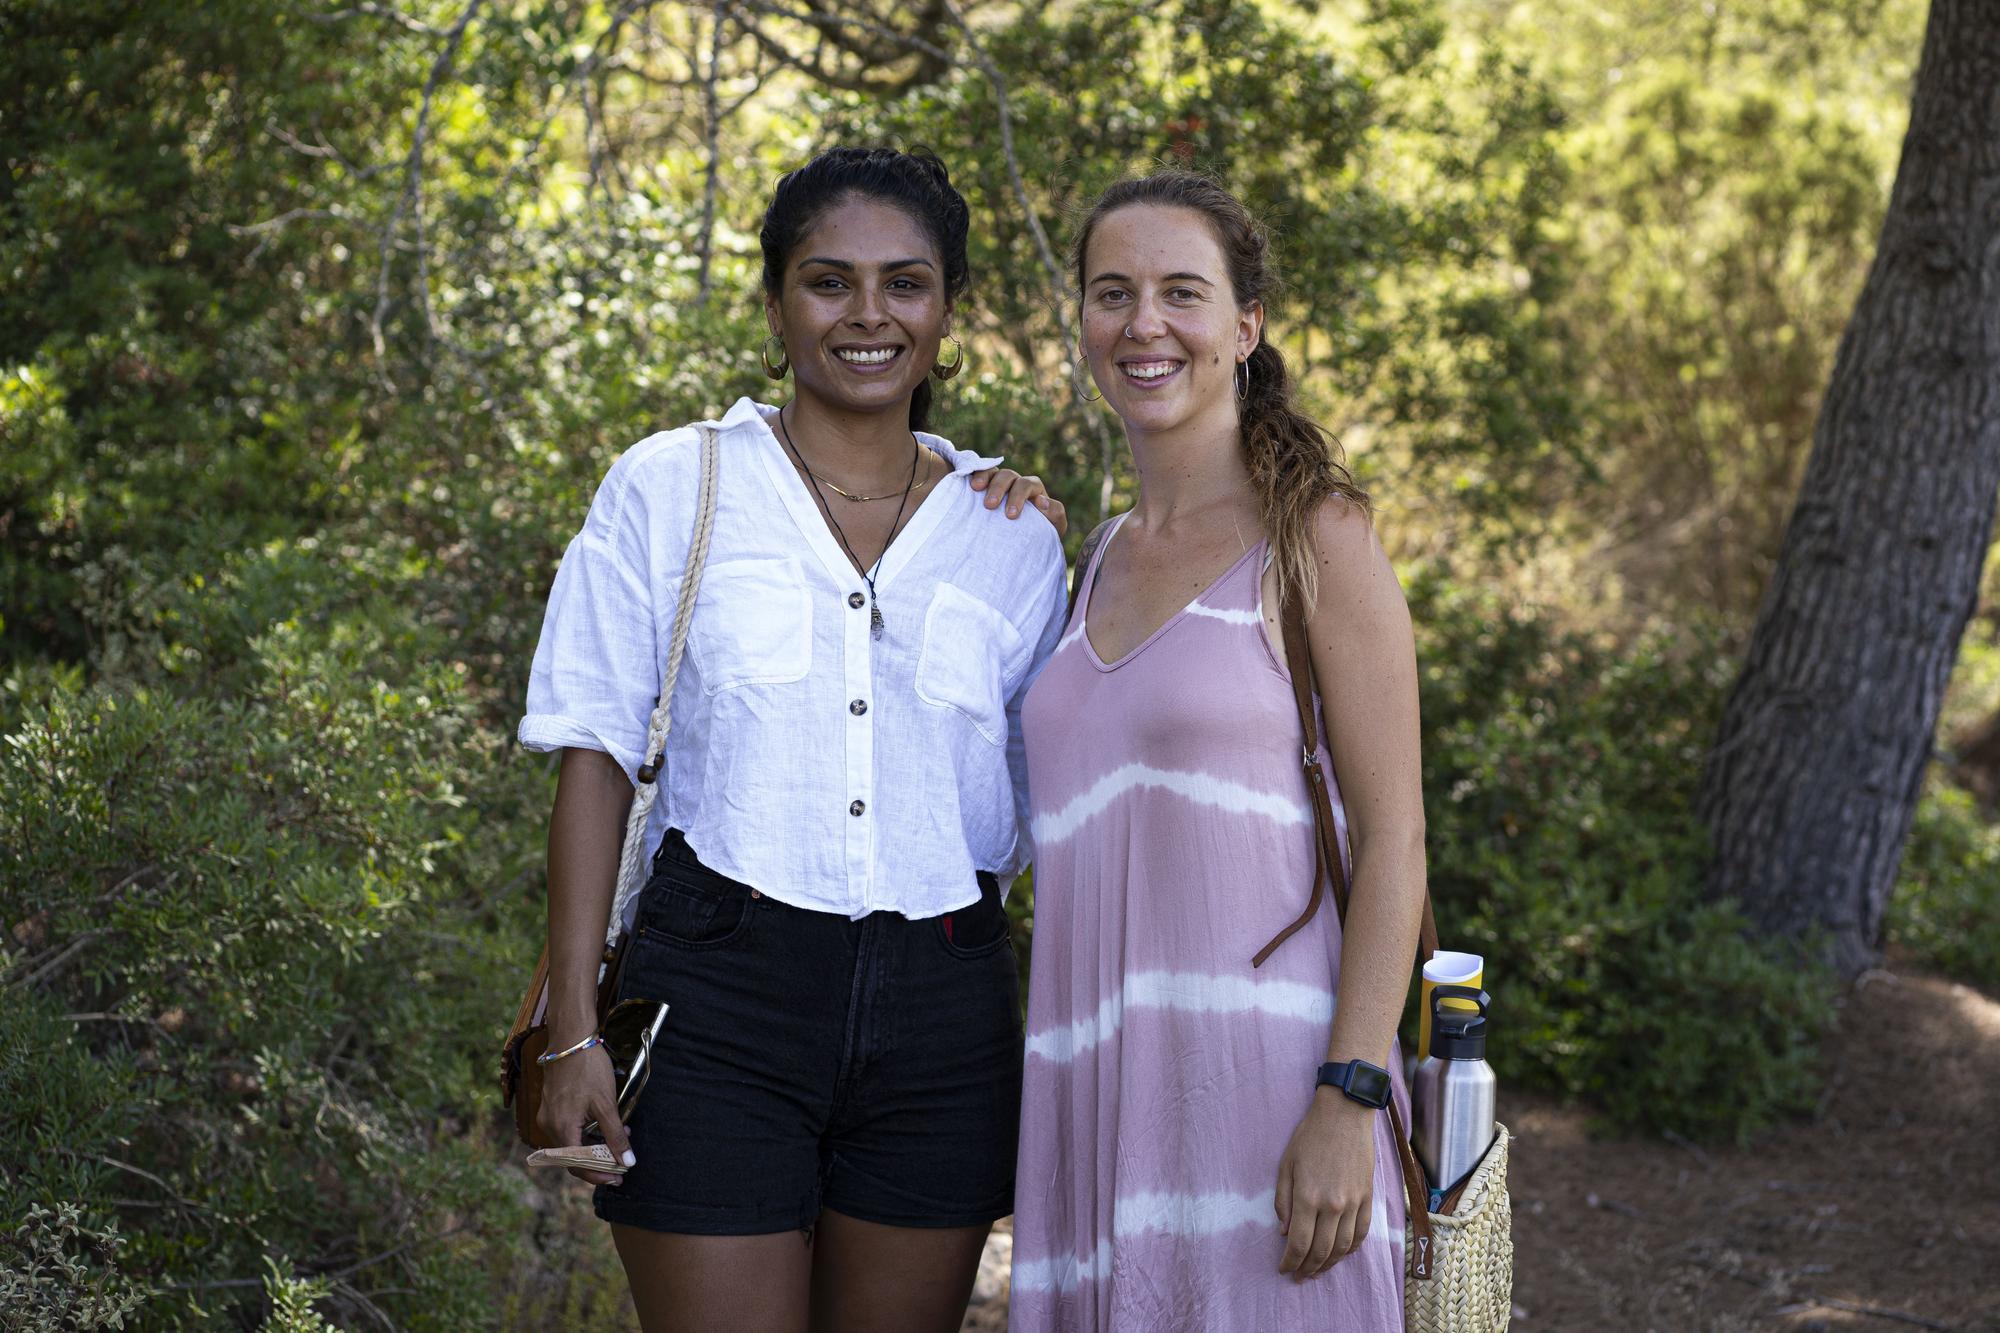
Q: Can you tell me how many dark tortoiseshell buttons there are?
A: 3